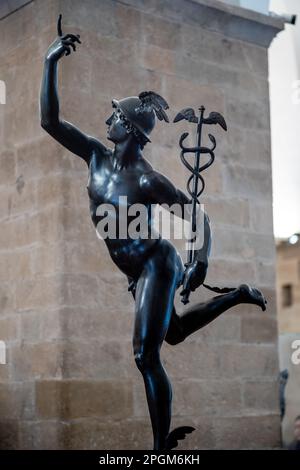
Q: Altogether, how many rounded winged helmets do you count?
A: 1